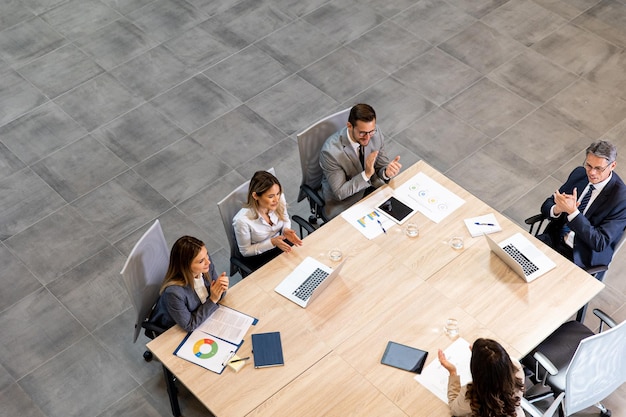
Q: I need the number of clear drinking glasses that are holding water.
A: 4